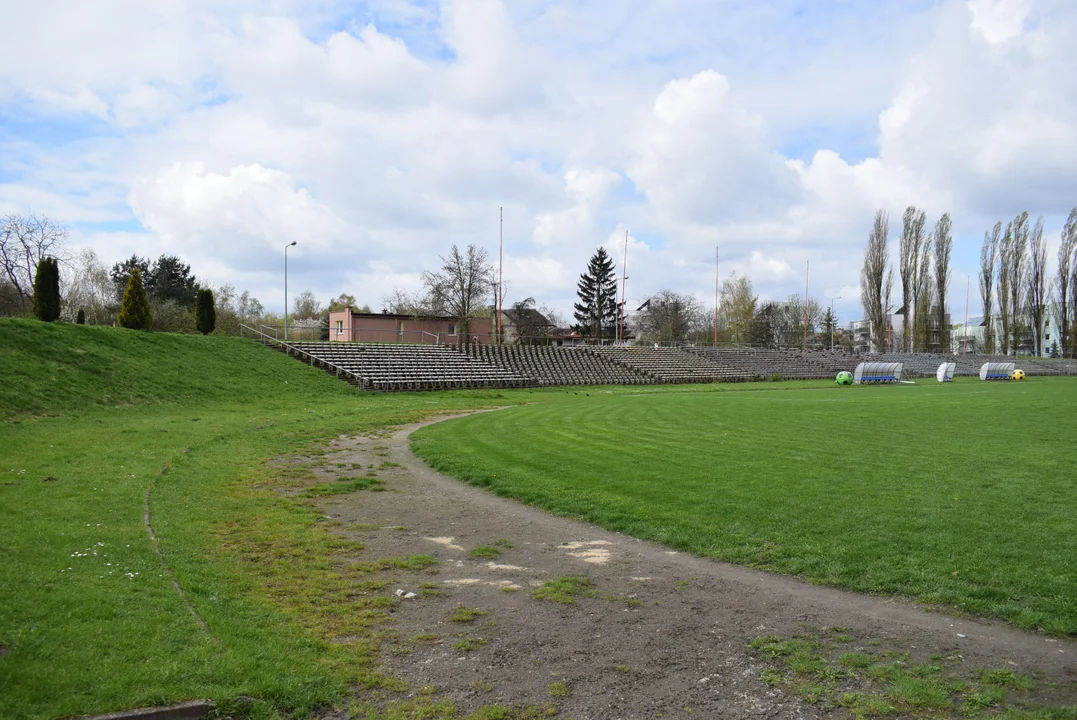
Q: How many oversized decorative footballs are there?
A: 2